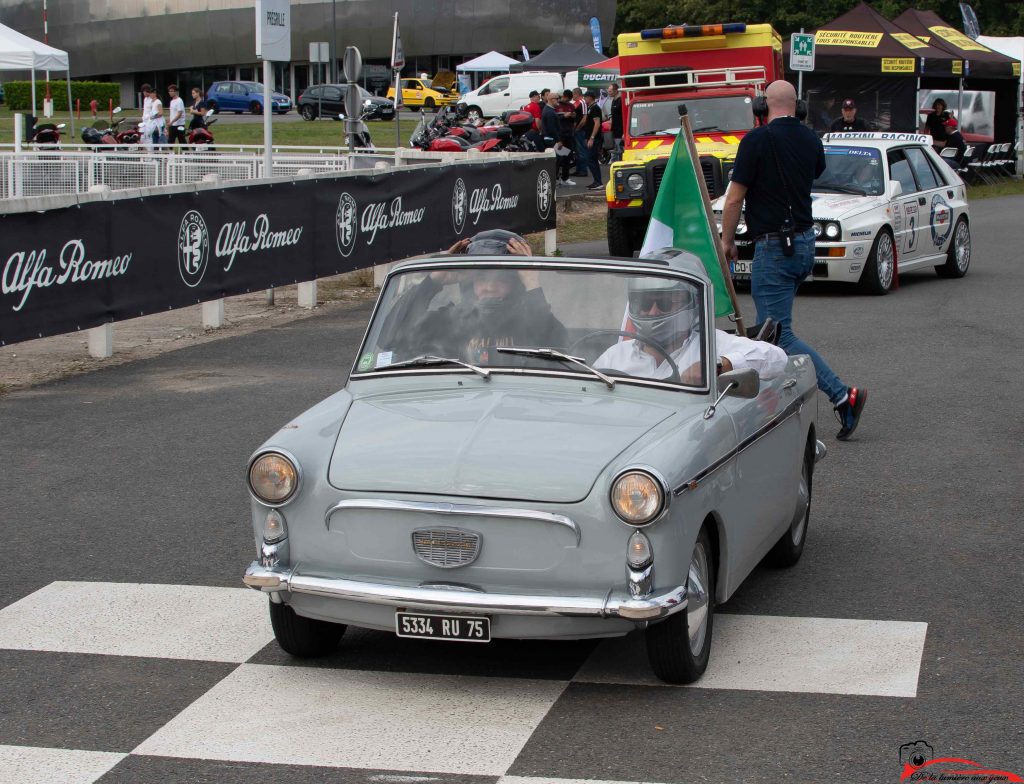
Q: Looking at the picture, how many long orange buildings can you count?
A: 0